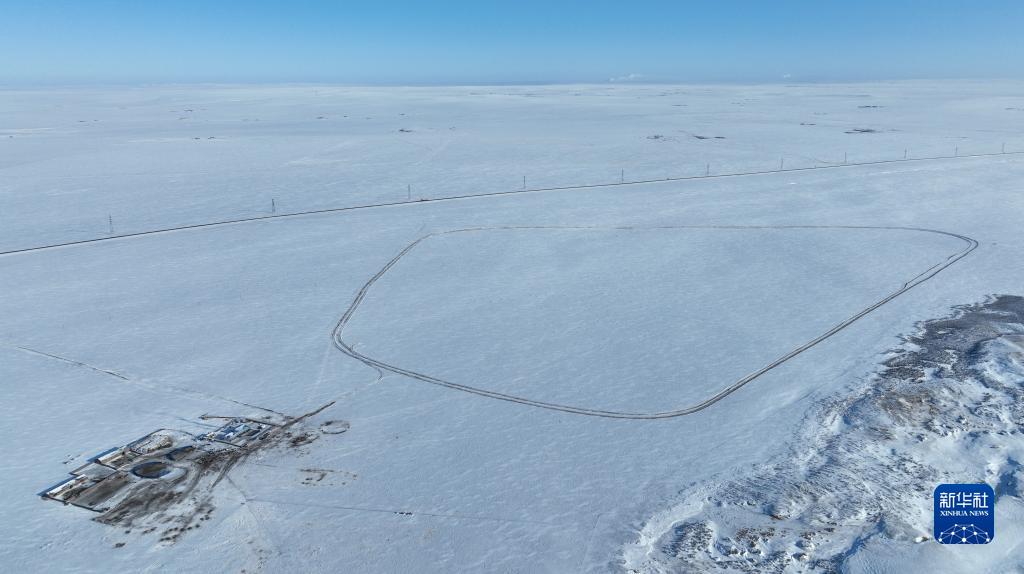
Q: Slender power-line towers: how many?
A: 11